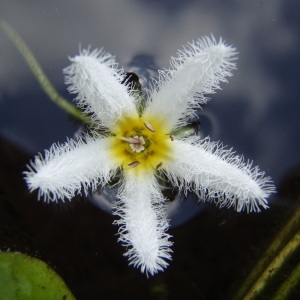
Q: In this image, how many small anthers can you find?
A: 5